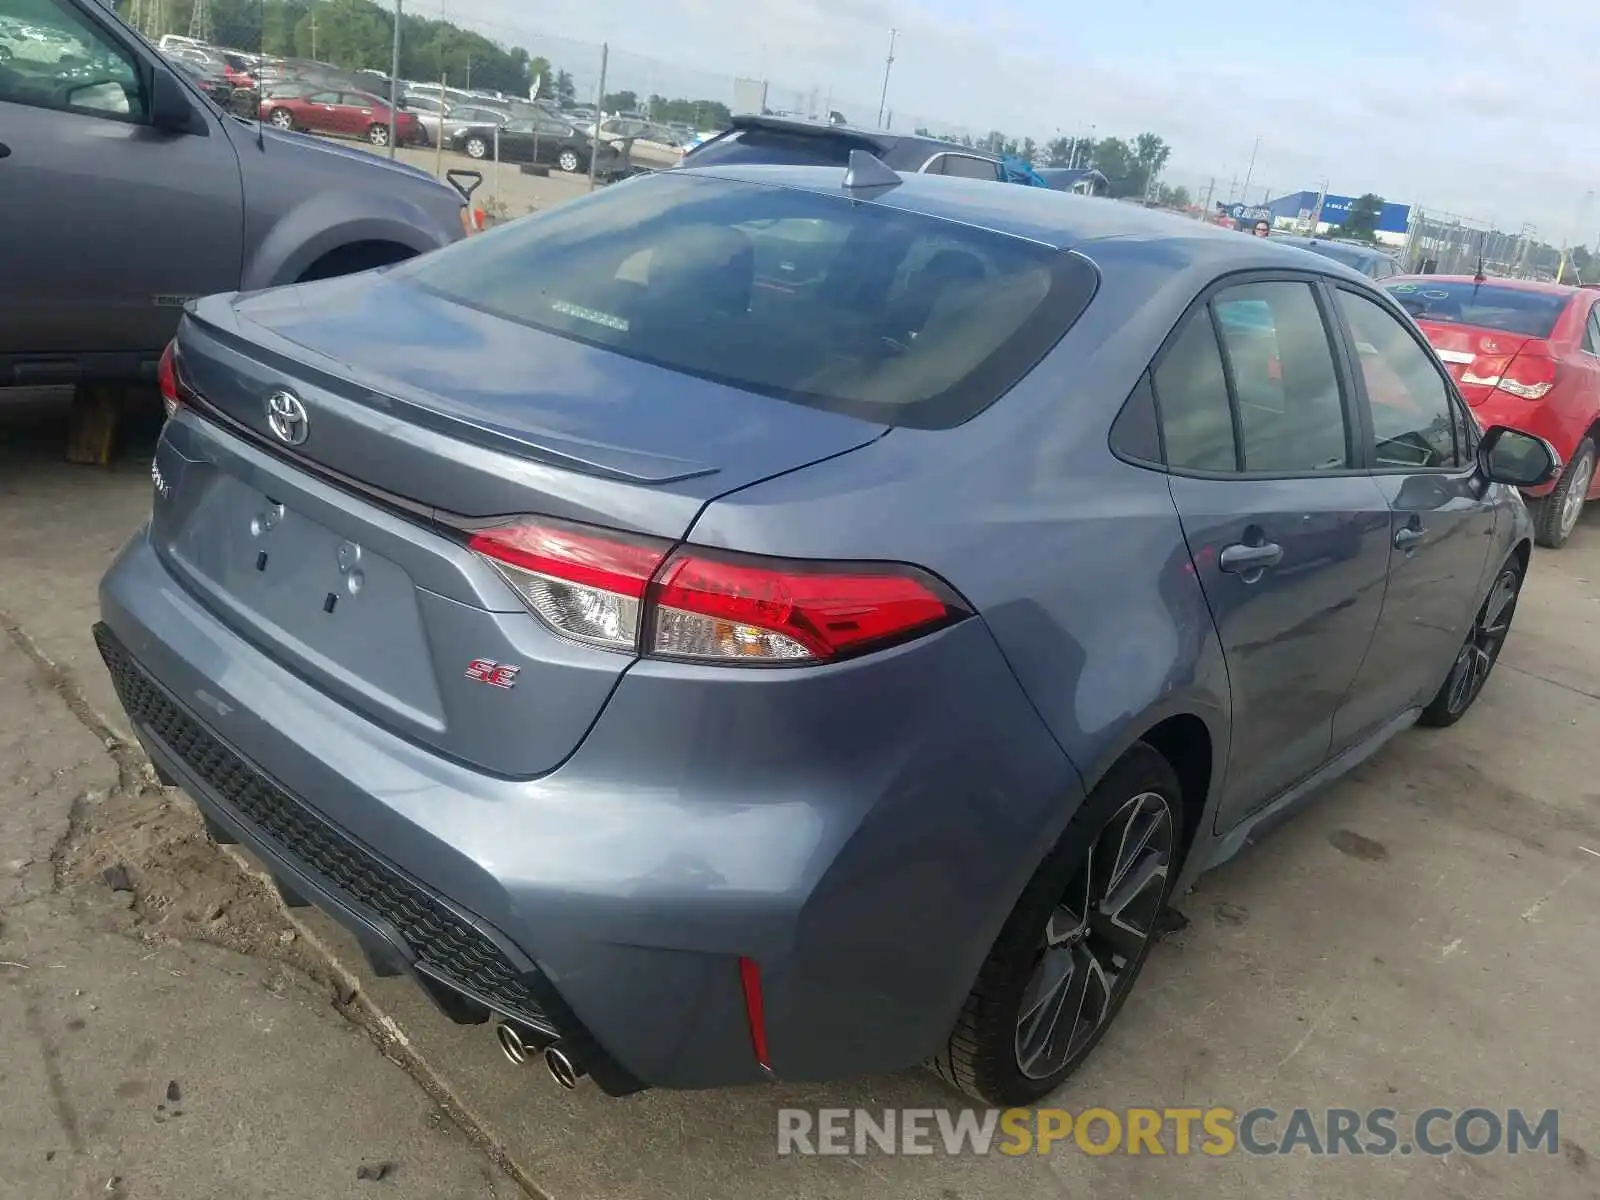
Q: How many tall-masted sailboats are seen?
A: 0